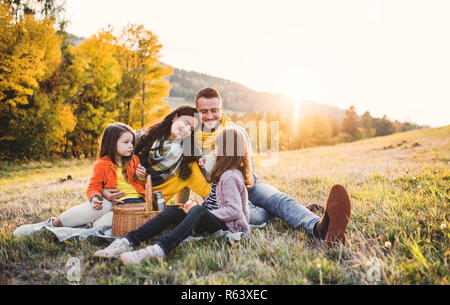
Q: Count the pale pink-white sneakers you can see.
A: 2